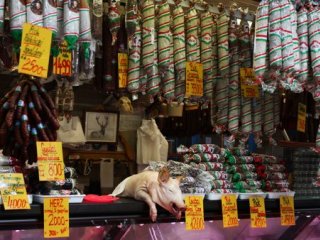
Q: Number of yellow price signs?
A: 13